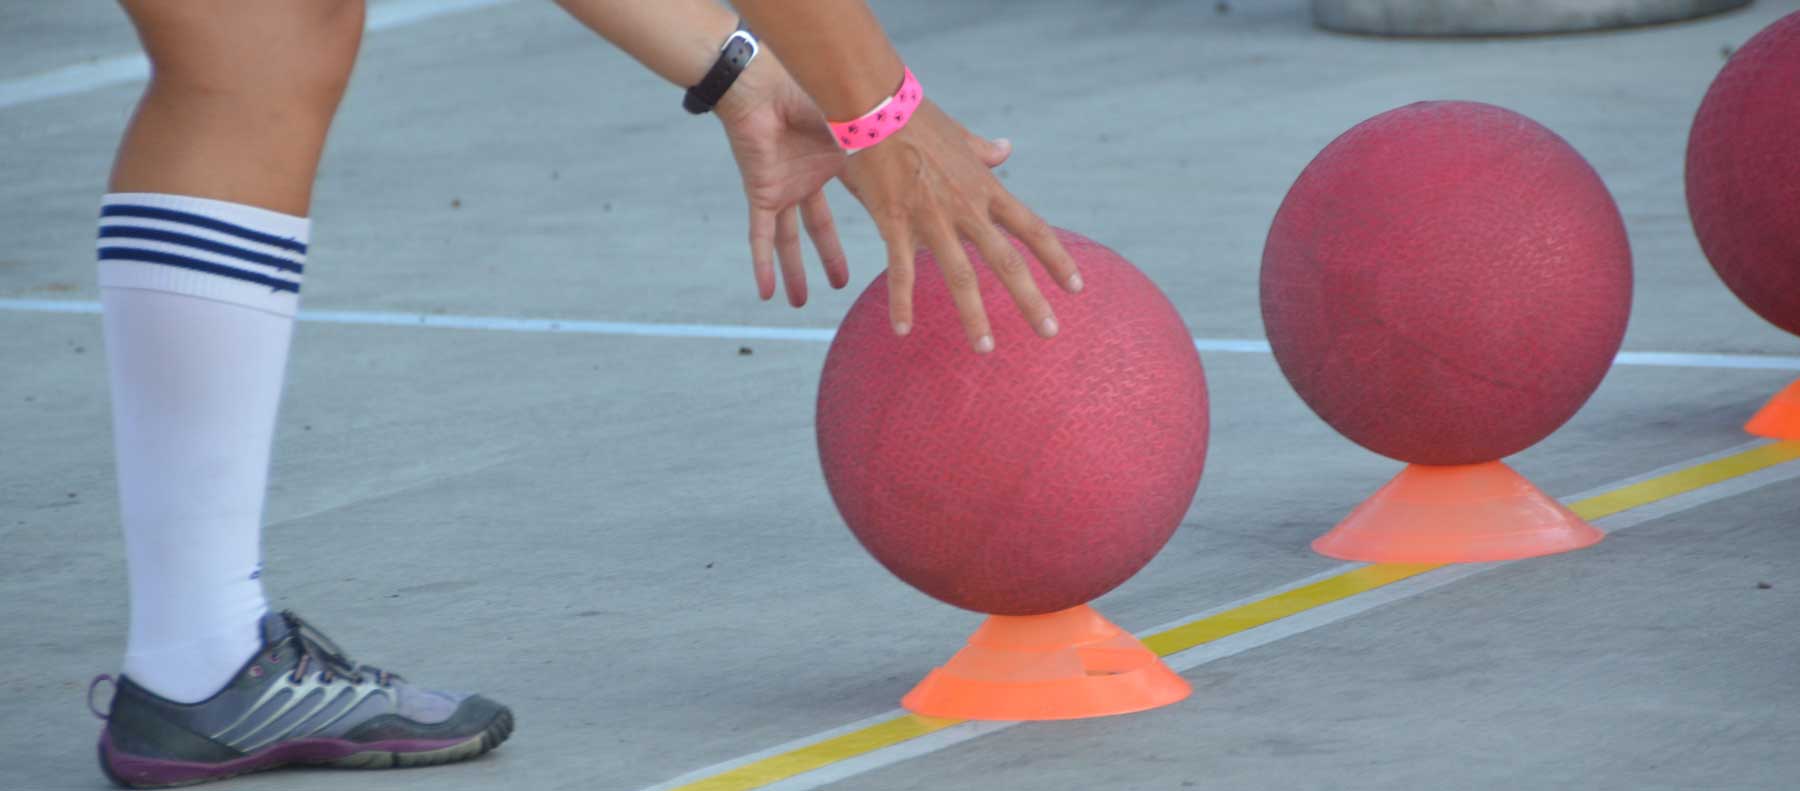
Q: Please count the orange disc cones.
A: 3